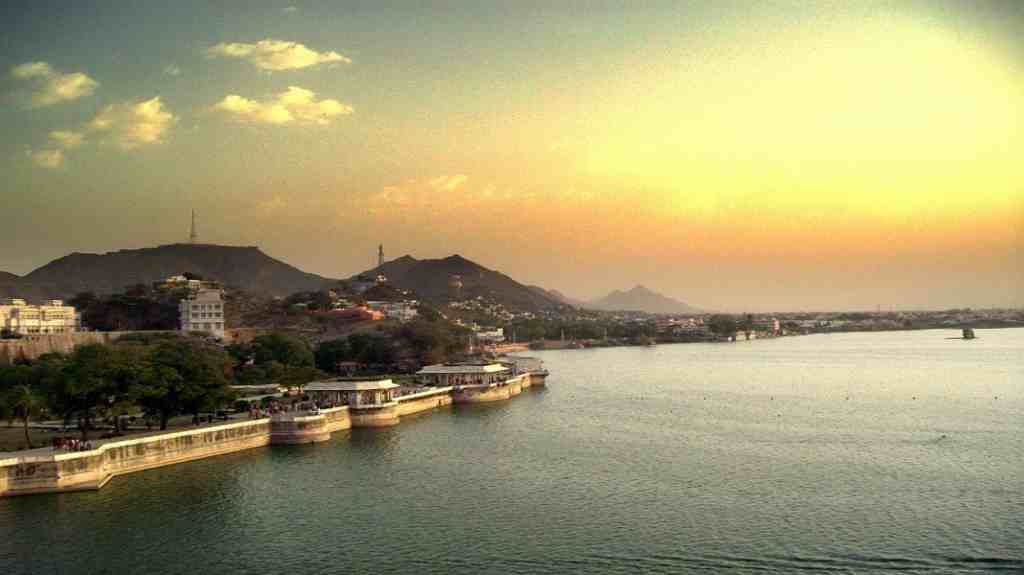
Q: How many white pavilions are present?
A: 2